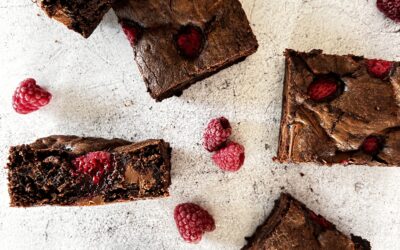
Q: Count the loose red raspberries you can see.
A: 5